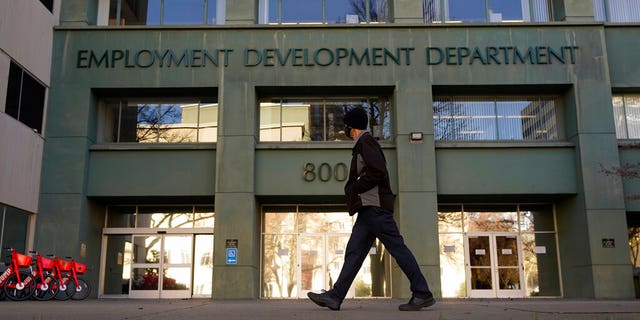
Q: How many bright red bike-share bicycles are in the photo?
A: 4